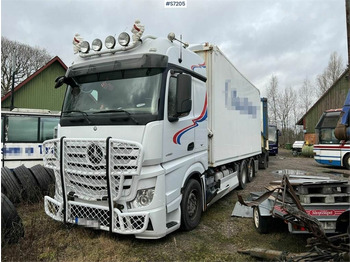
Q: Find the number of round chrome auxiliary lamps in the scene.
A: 4